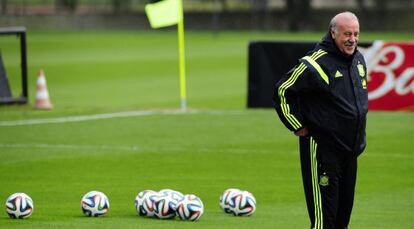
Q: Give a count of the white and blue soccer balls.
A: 8